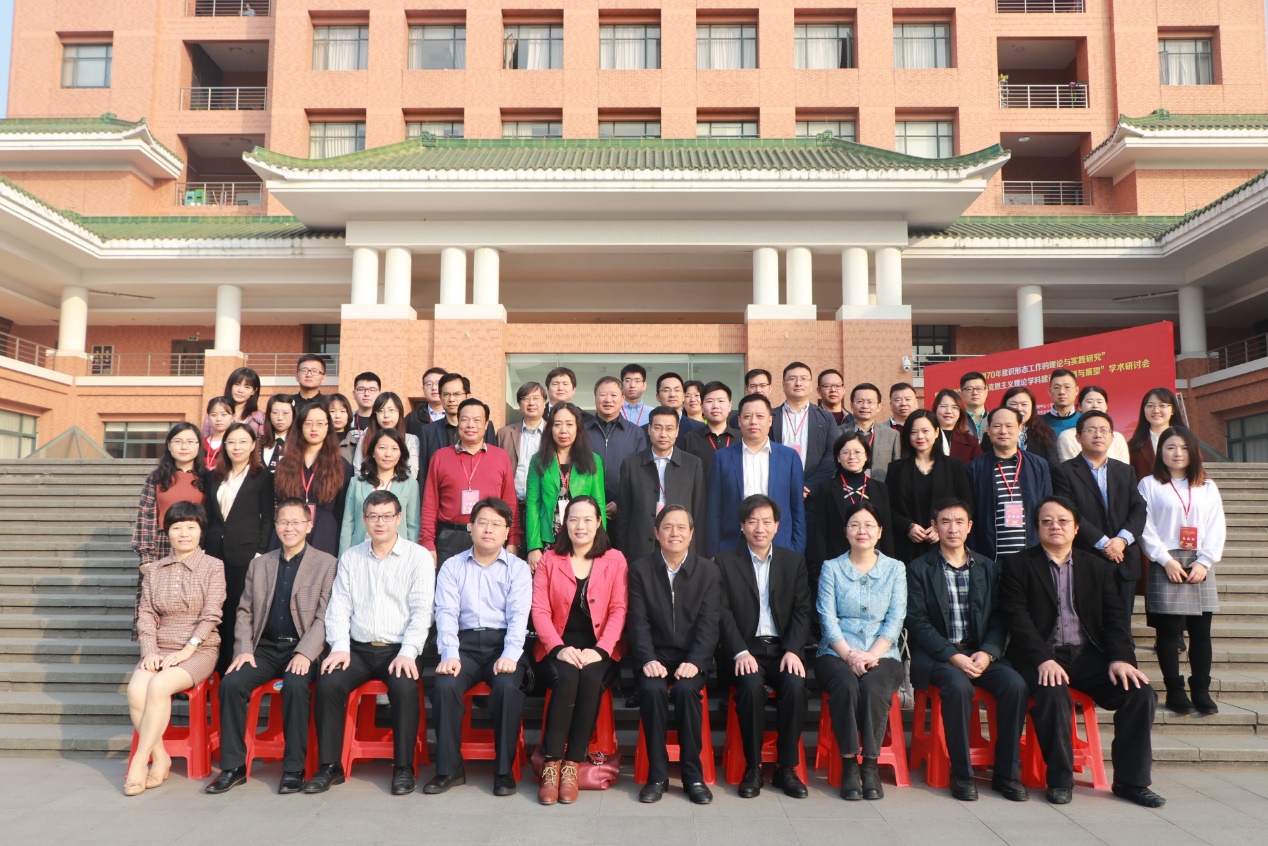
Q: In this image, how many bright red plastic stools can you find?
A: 10